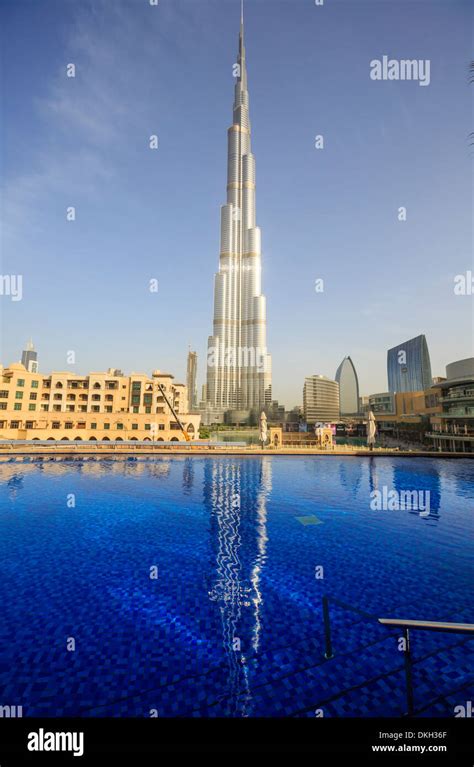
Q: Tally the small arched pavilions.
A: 2